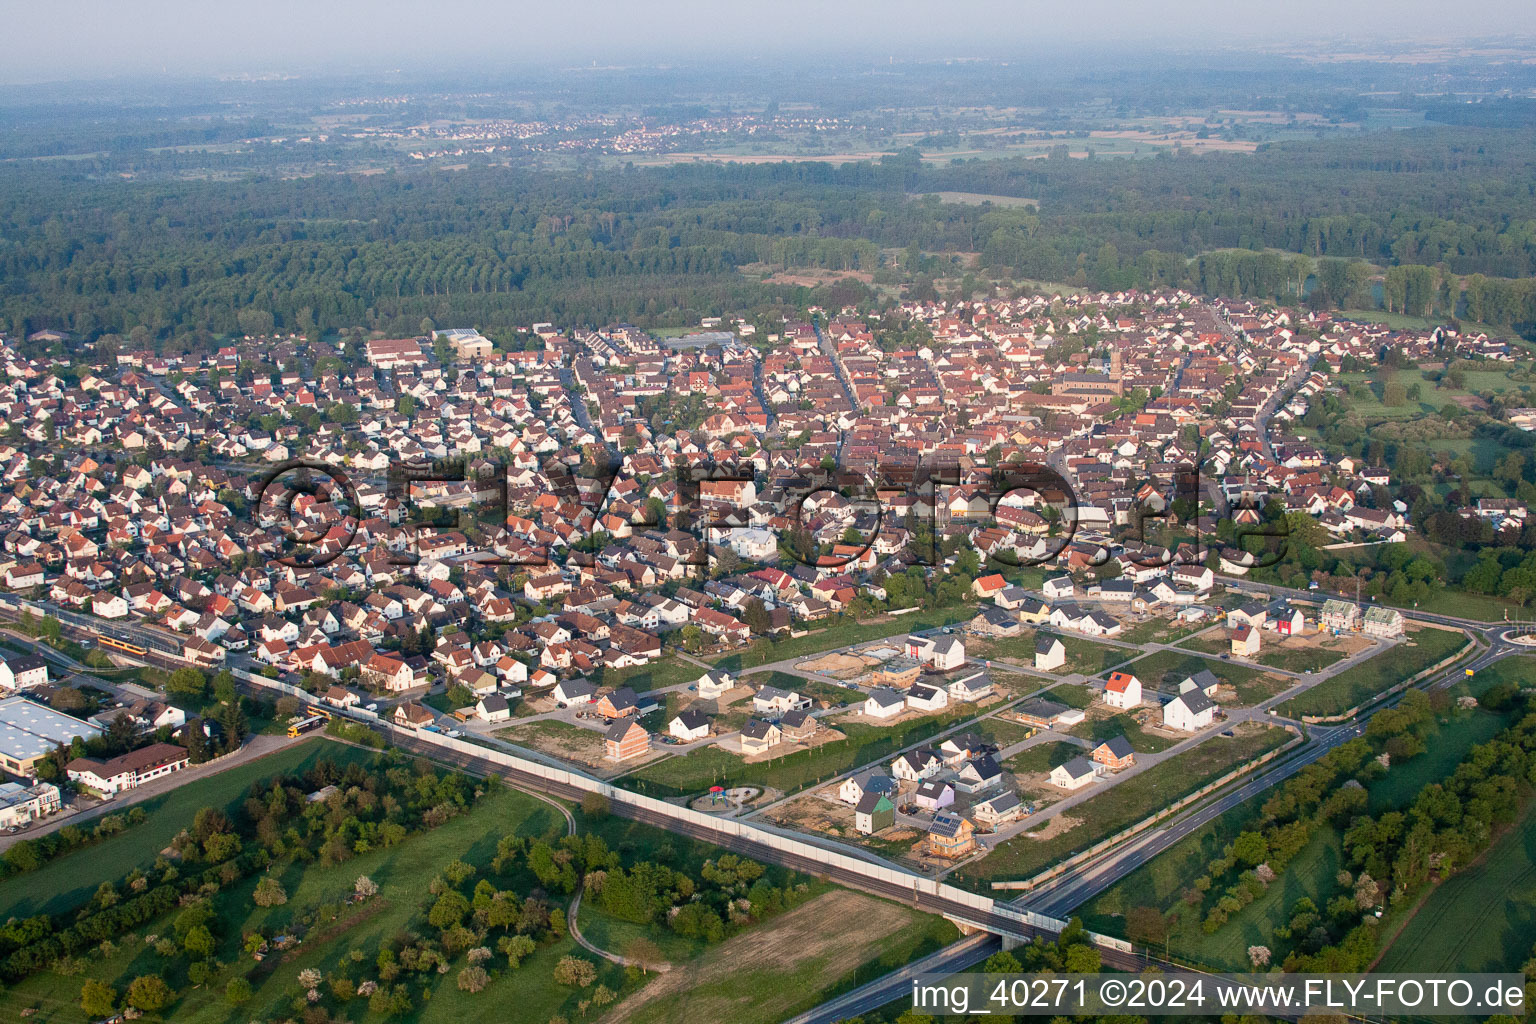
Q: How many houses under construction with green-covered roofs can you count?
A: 2